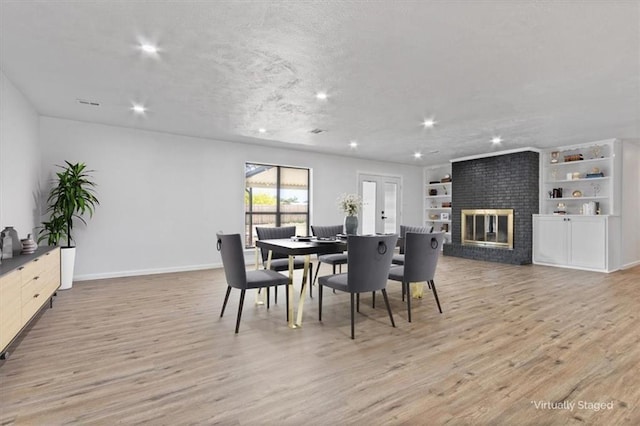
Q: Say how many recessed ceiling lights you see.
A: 8